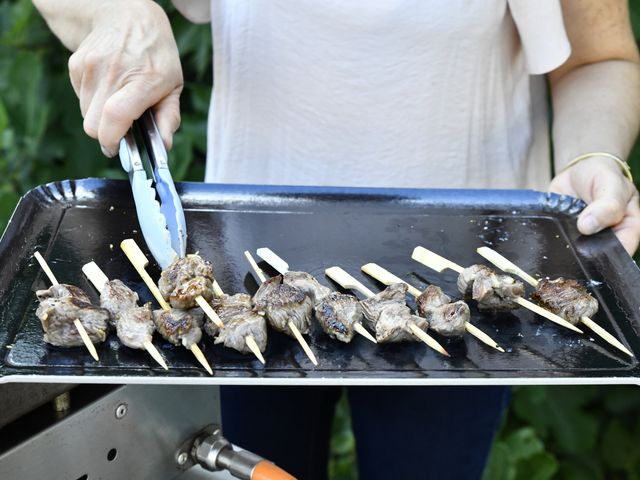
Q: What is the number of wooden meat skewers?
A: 11